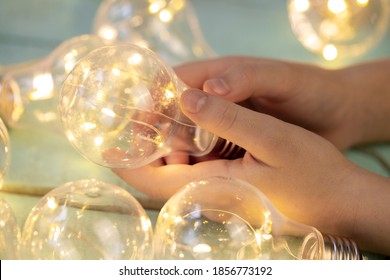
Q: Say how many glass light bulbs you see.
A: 8